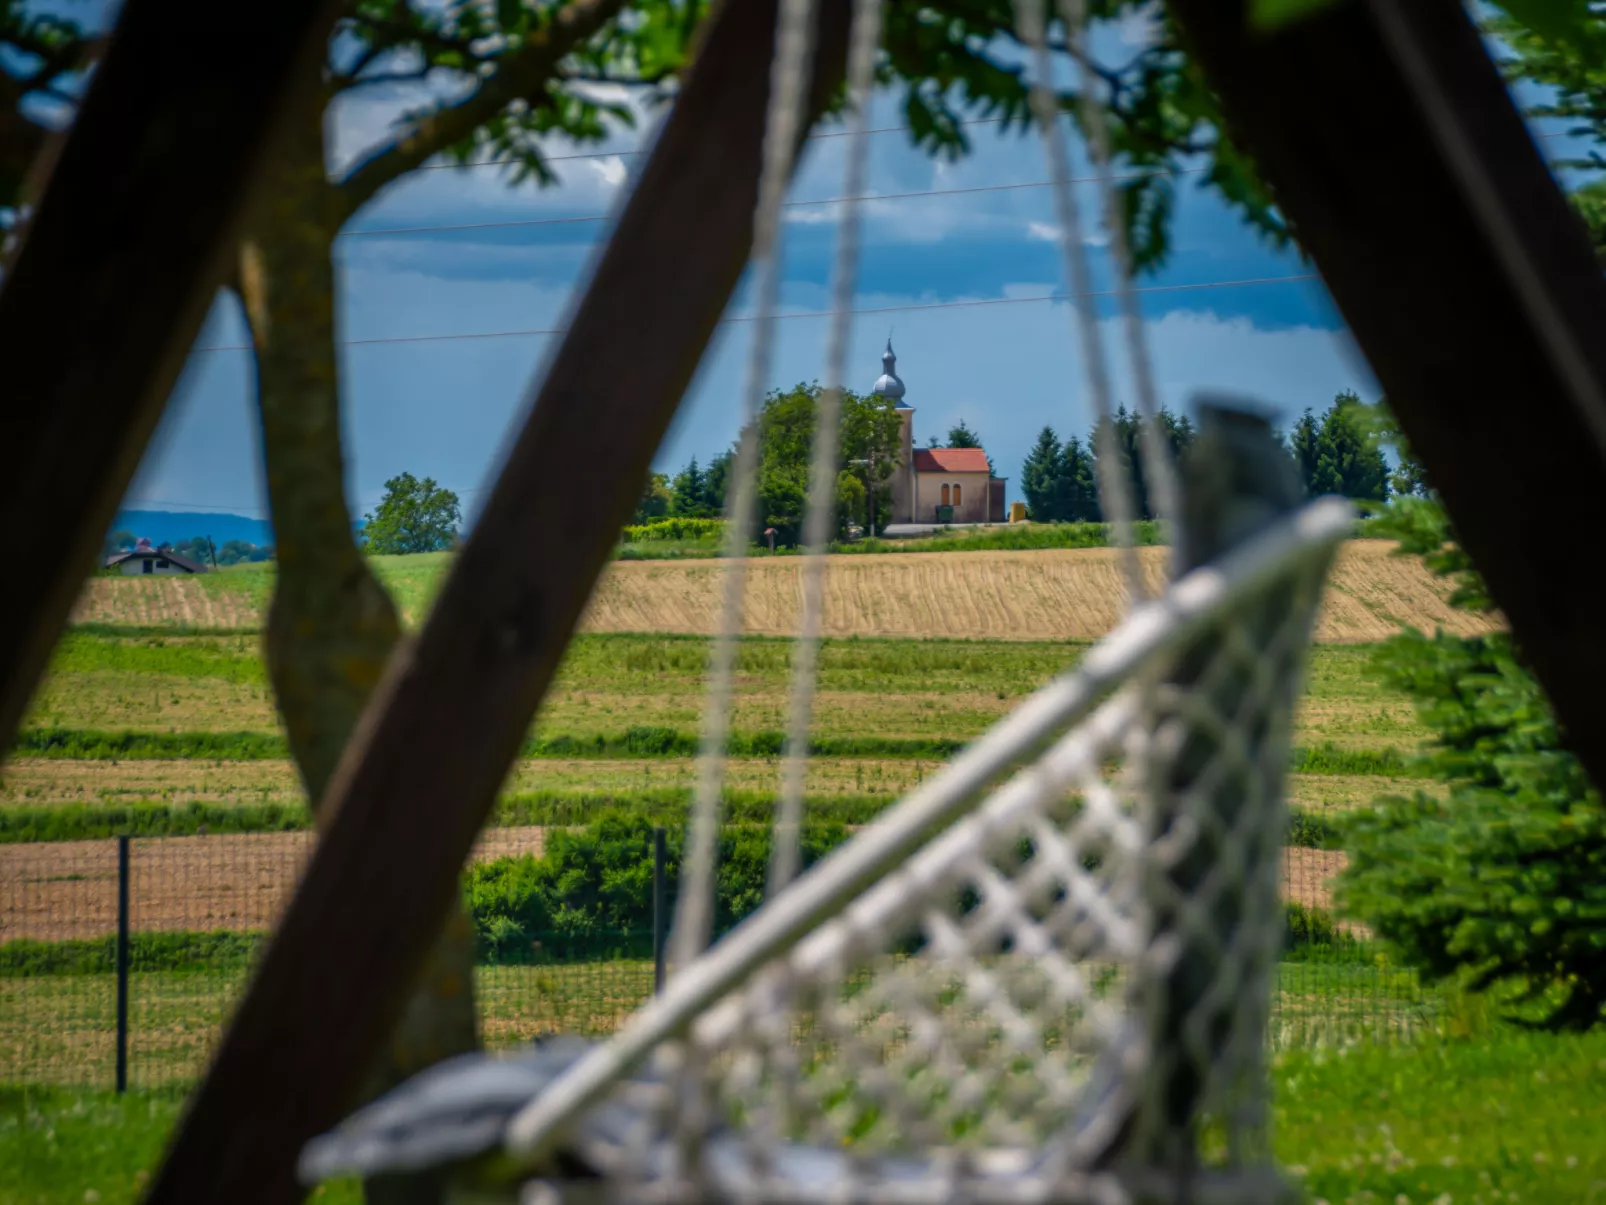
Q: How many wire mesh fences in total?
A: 1